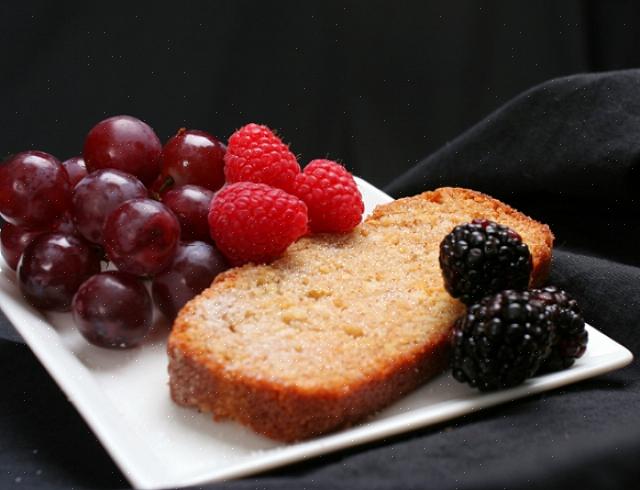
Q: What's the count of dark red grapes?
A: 11